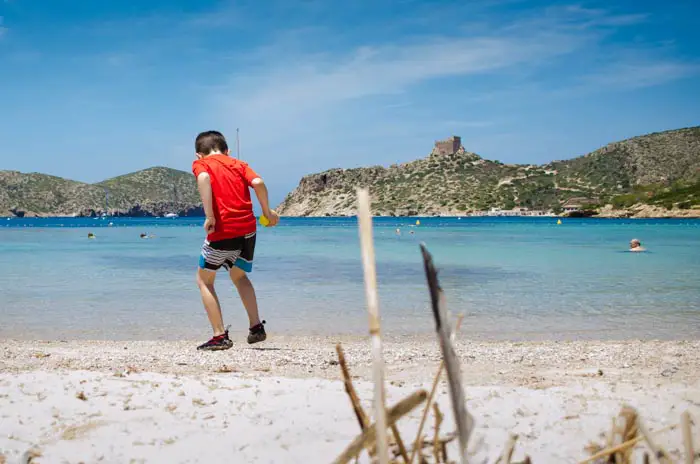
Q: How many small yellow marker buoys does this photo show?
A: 2